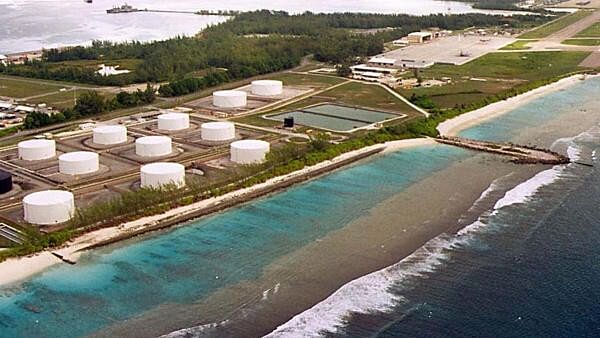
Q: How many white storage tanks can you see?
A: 11